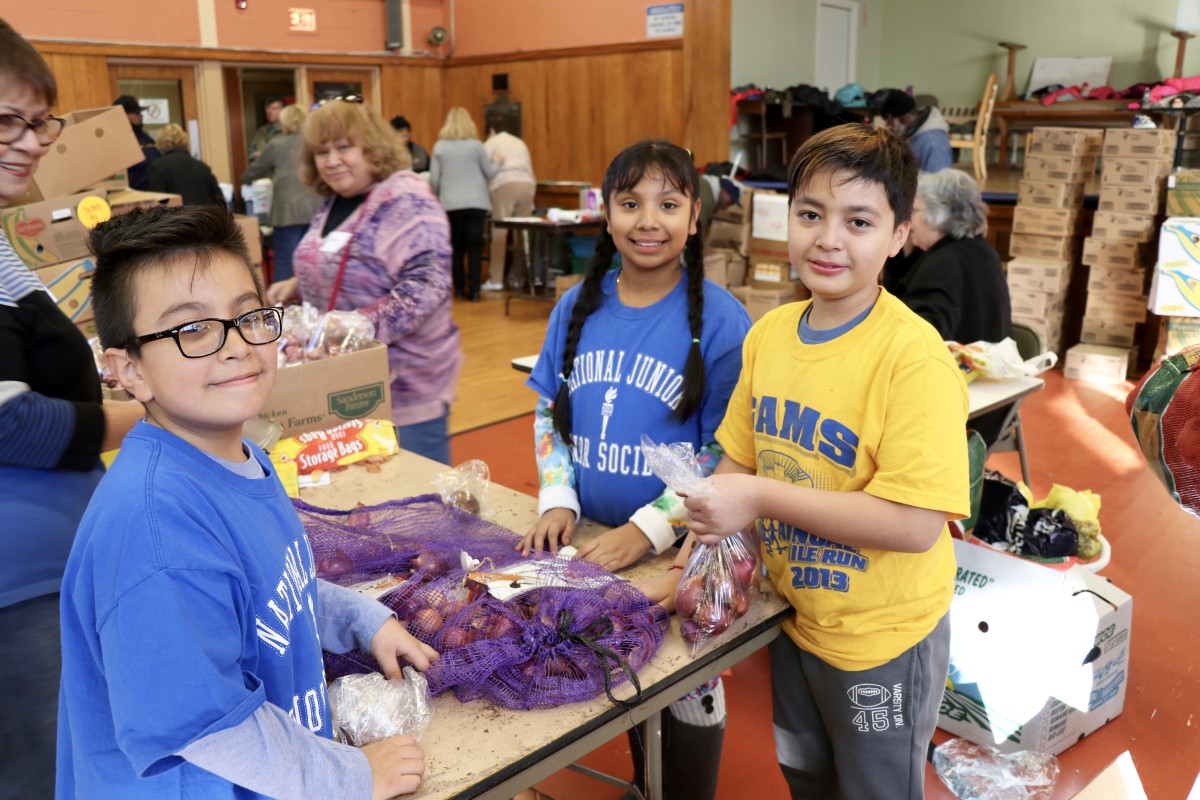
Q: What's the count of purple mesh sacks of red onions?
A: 2